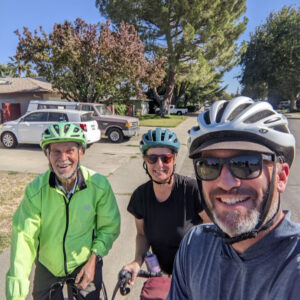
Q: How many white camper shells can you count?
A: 1